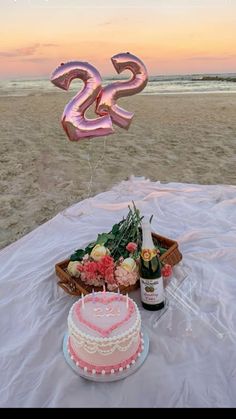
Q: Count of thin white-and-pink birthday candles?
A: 5